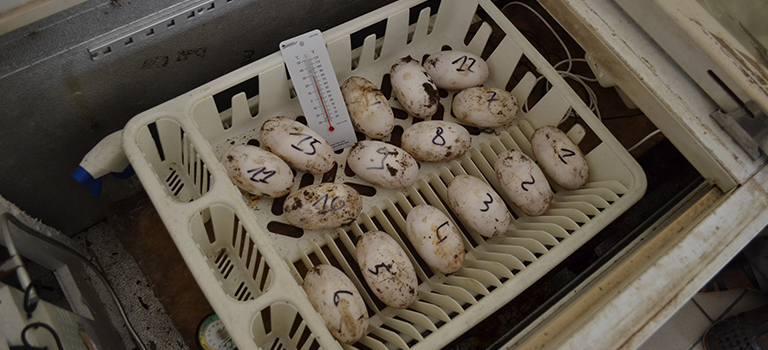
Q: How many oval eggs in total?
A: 15